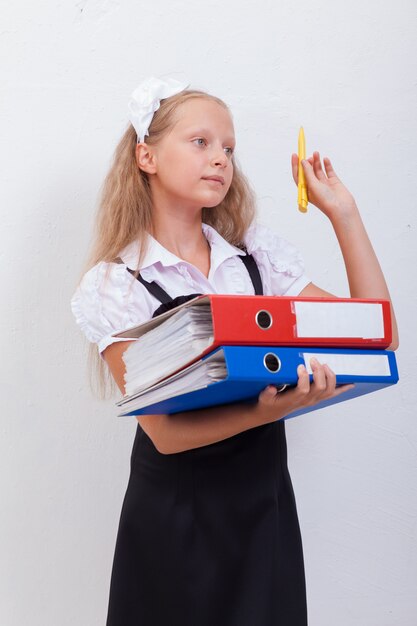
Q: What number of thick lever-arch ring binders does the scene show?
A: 2